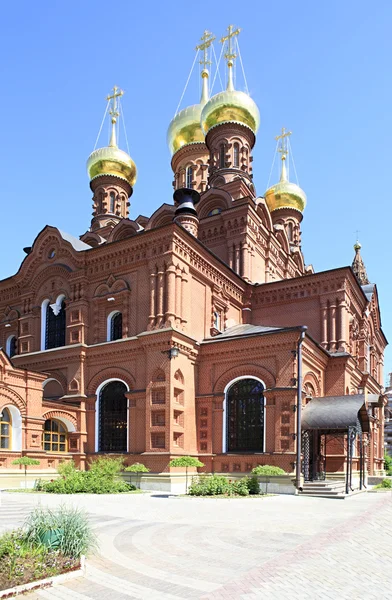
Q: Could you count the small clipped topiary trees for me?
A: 4